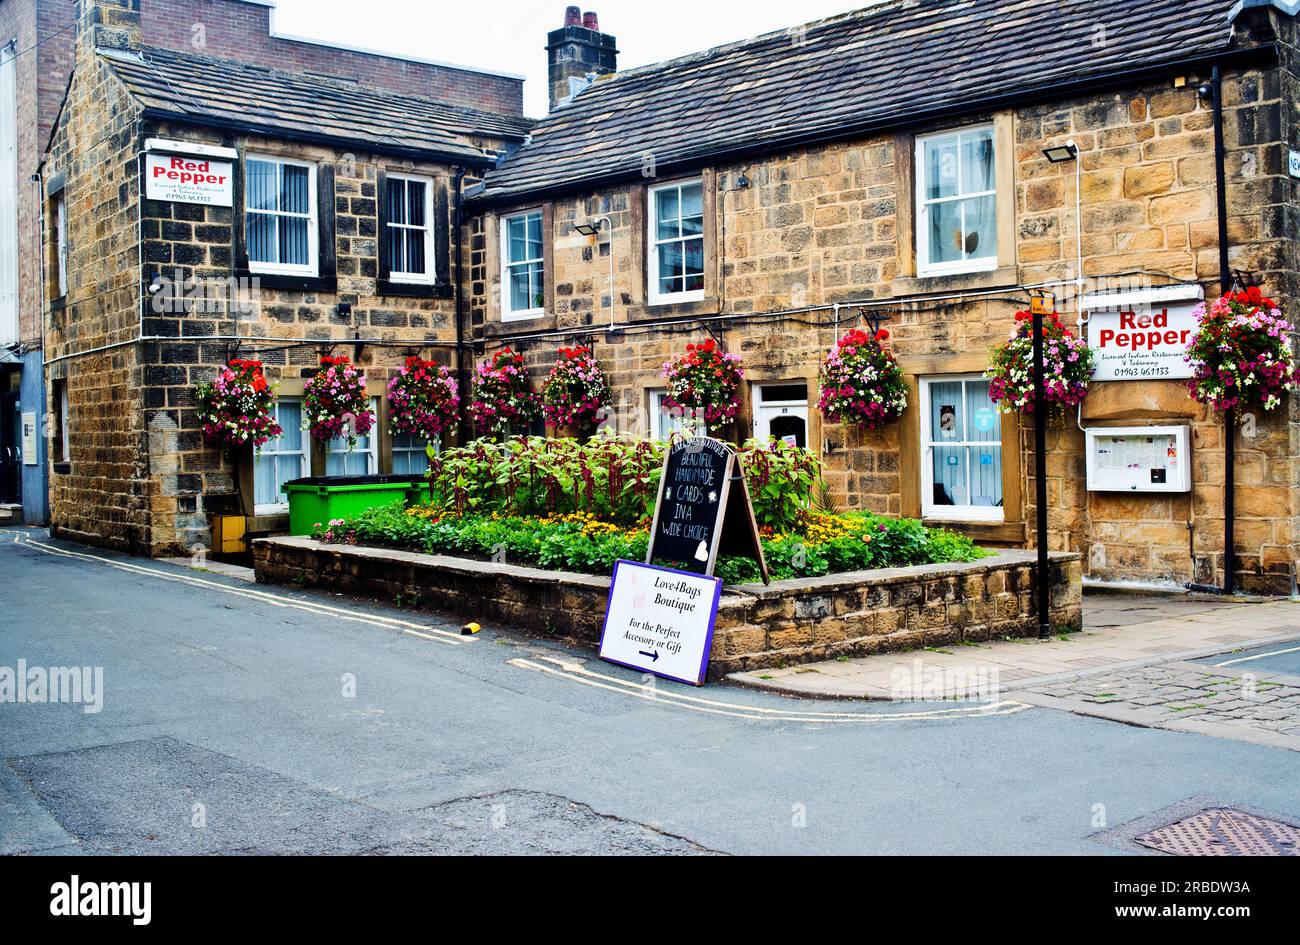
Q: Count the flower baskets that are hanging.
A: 9